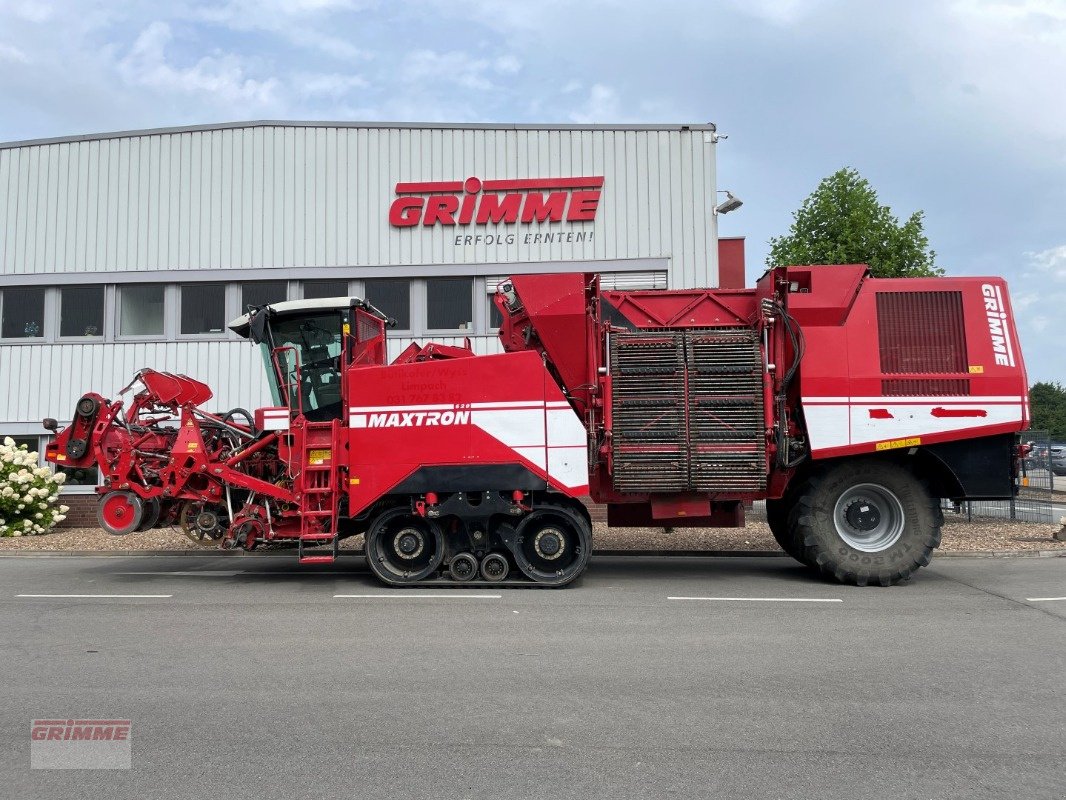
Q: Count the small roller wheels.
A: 2